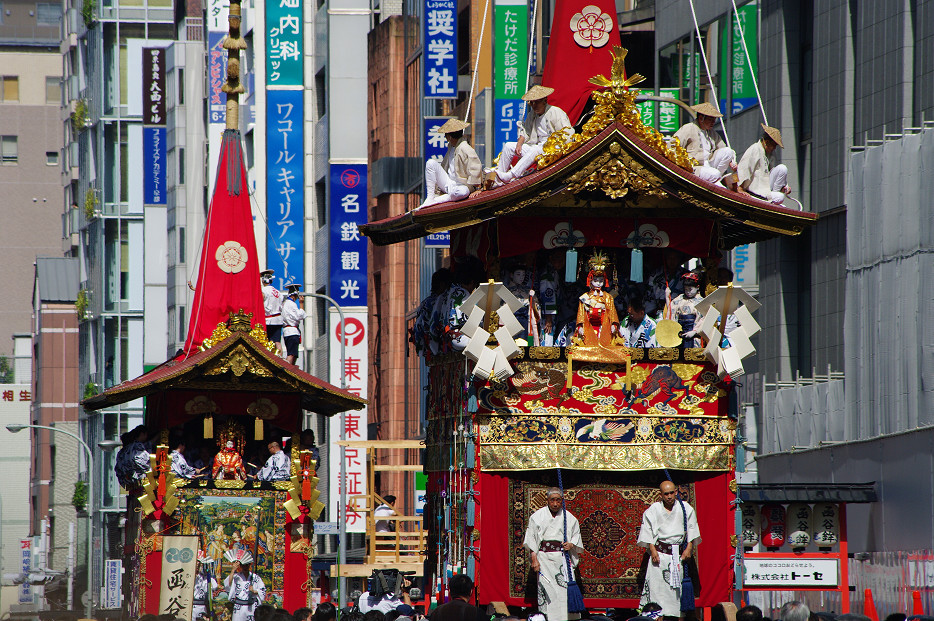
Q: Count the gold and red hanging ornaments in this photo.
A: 2